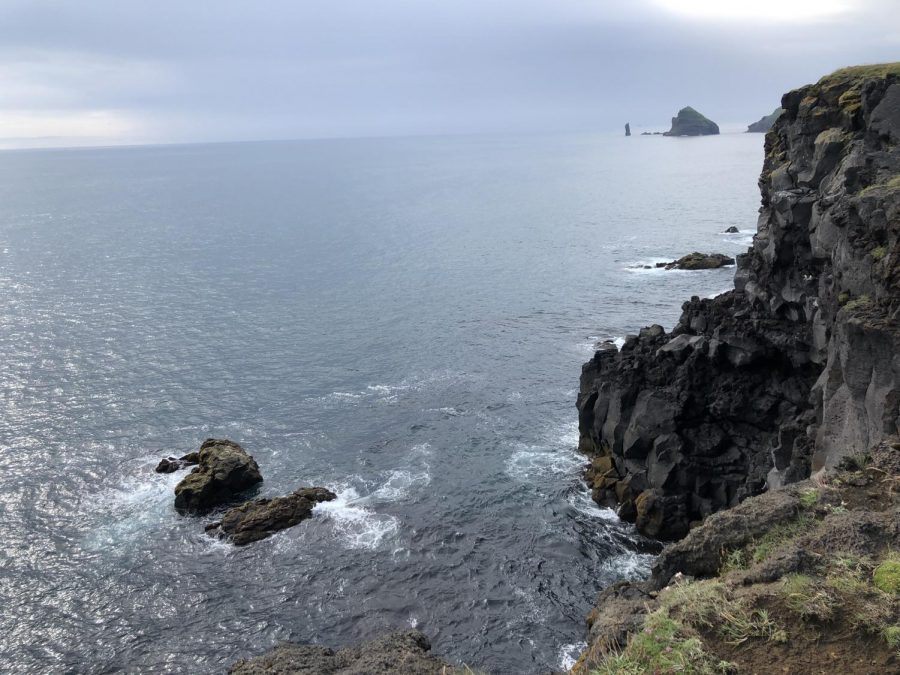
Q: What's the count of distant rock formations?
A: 3